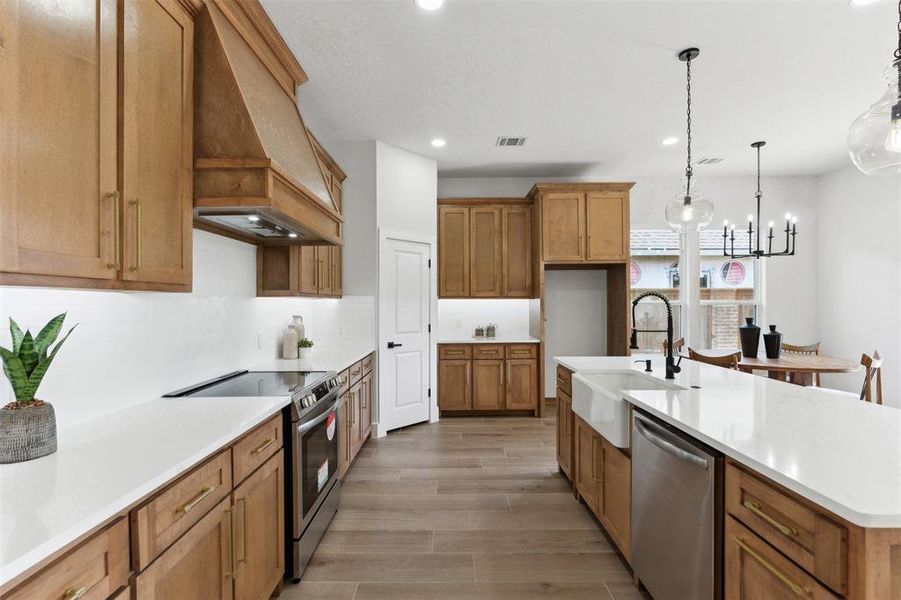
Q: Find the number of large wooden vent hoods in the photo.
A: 1